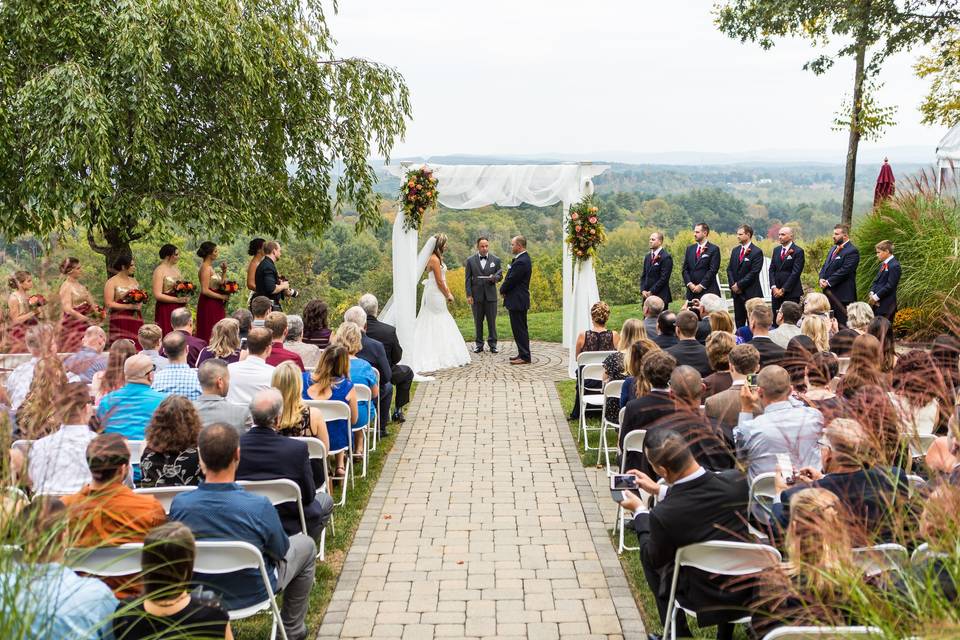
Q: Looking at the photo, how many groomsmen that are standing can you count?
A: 6